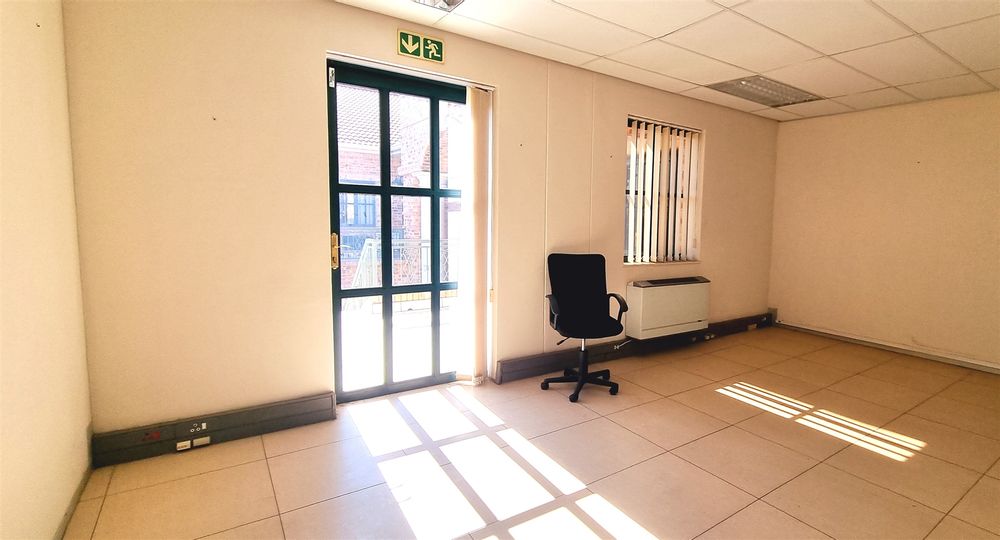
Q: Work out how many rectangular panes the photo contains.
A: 9